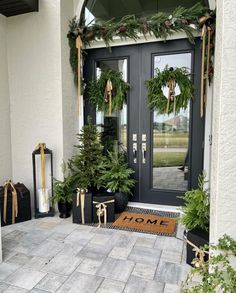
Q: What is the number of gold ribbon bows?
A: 9